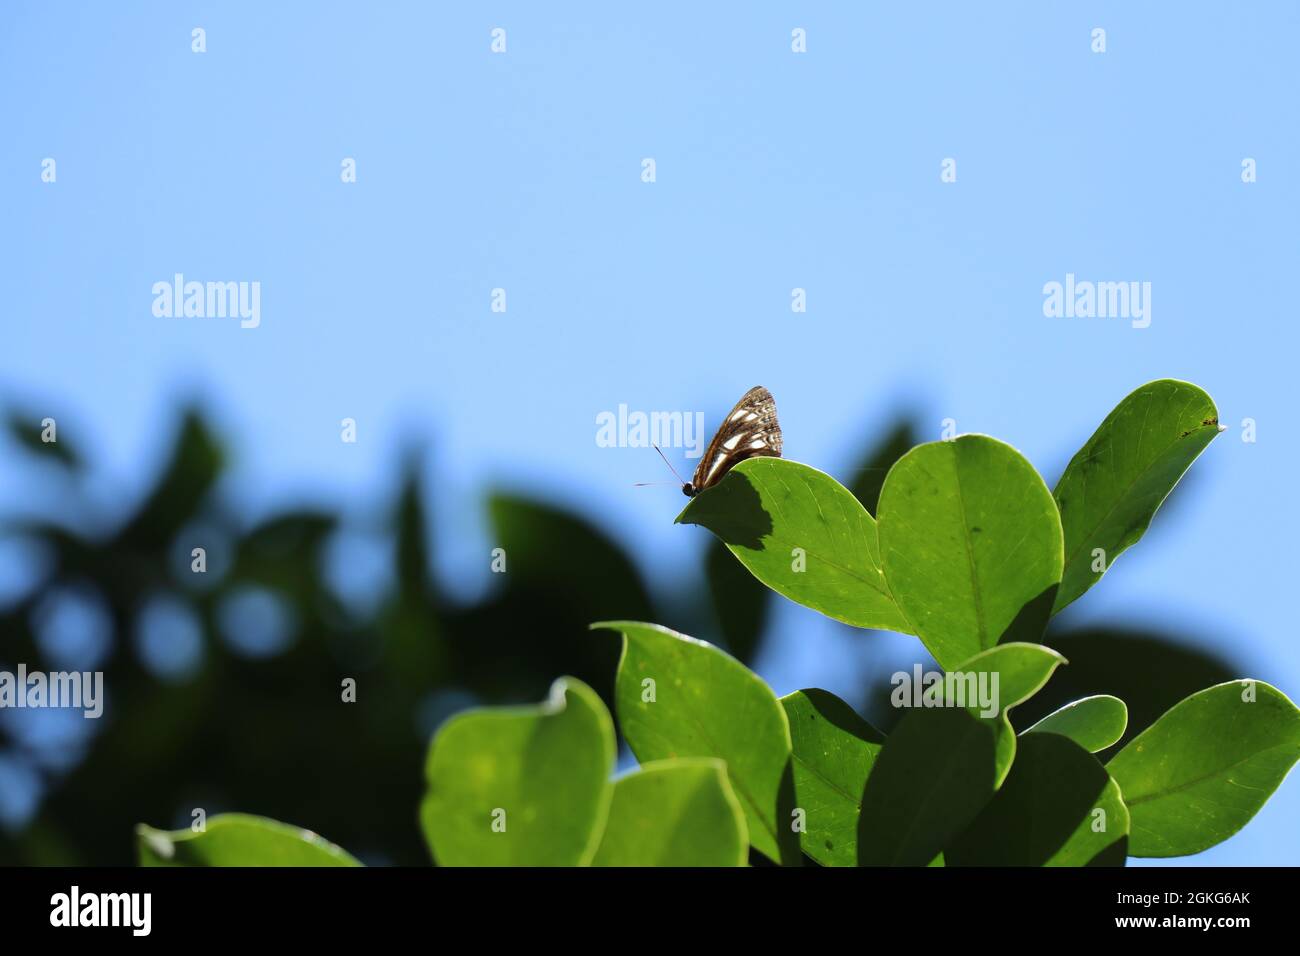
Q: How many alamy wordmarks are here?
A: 6